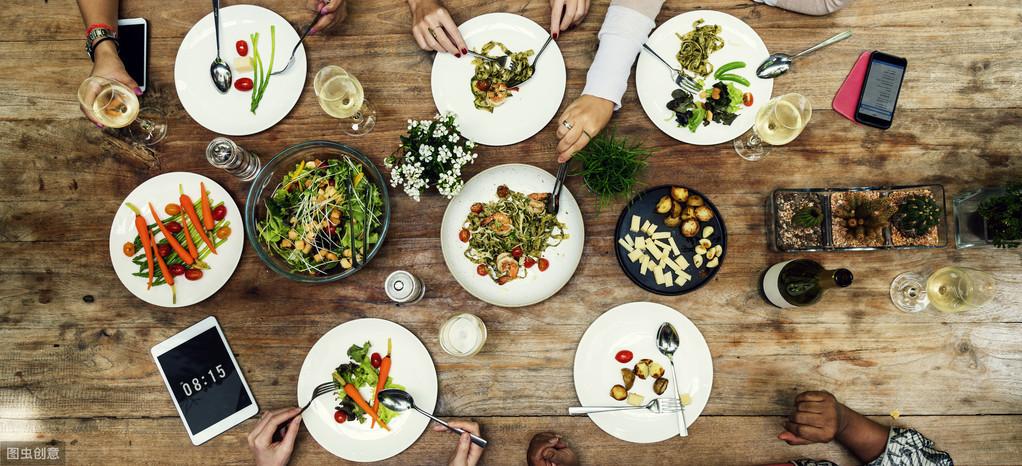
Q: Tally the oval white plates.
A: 7